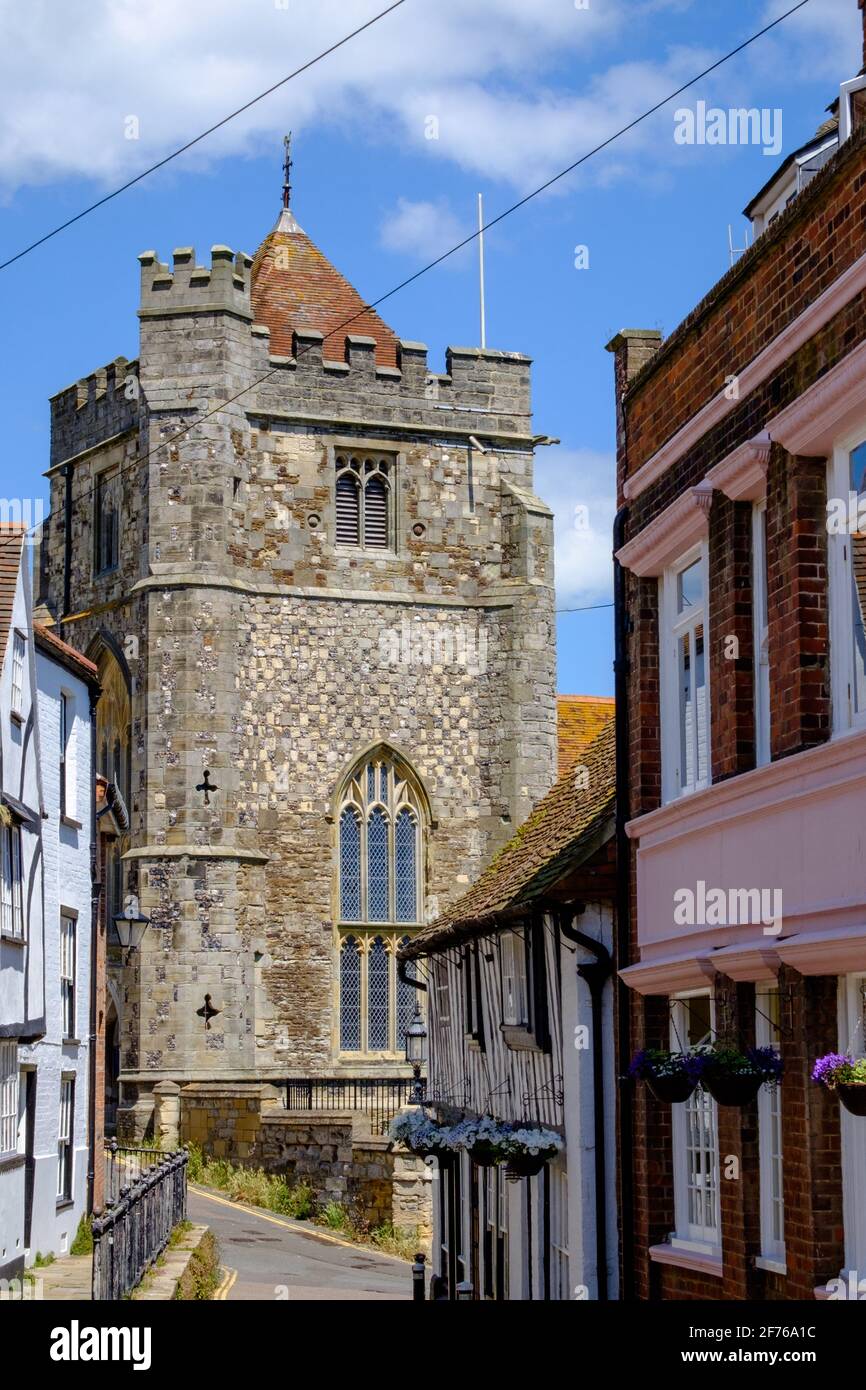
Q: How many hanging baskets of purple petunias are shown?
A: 3